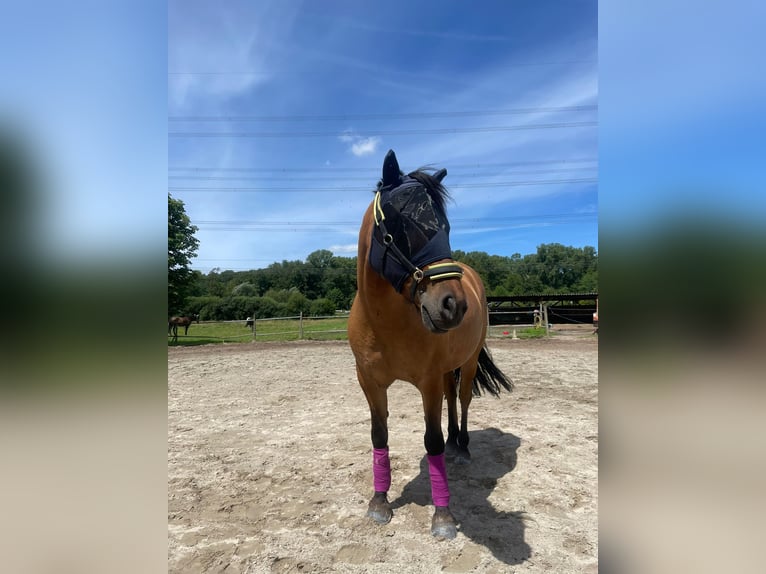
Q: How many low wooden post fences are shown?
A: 1